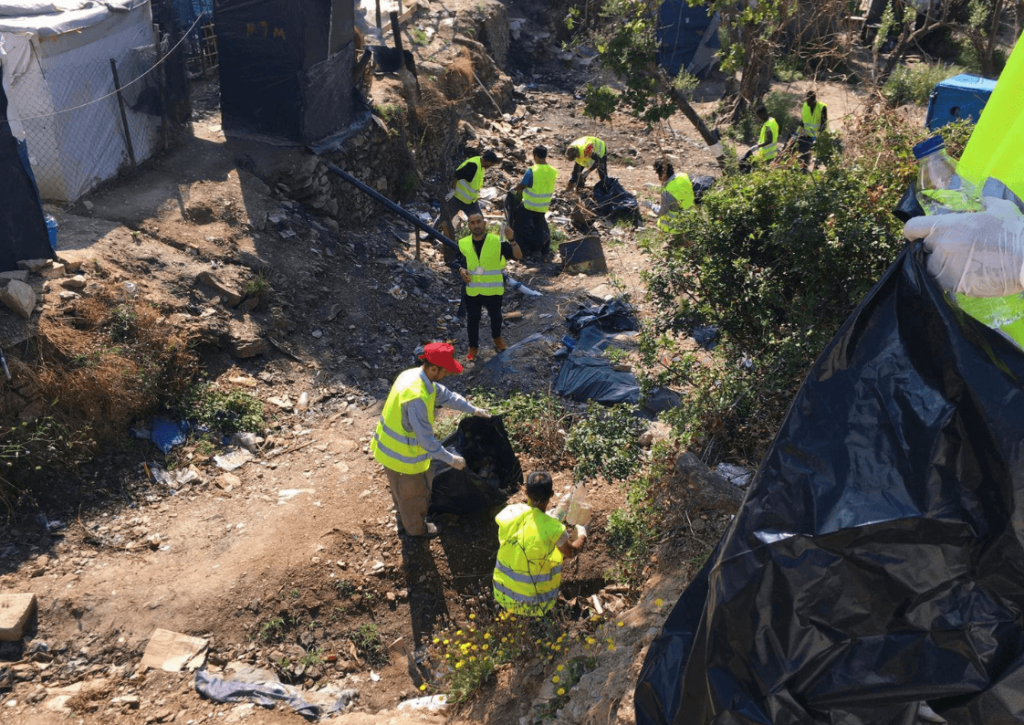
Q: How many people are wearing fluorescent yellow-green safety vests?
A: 10